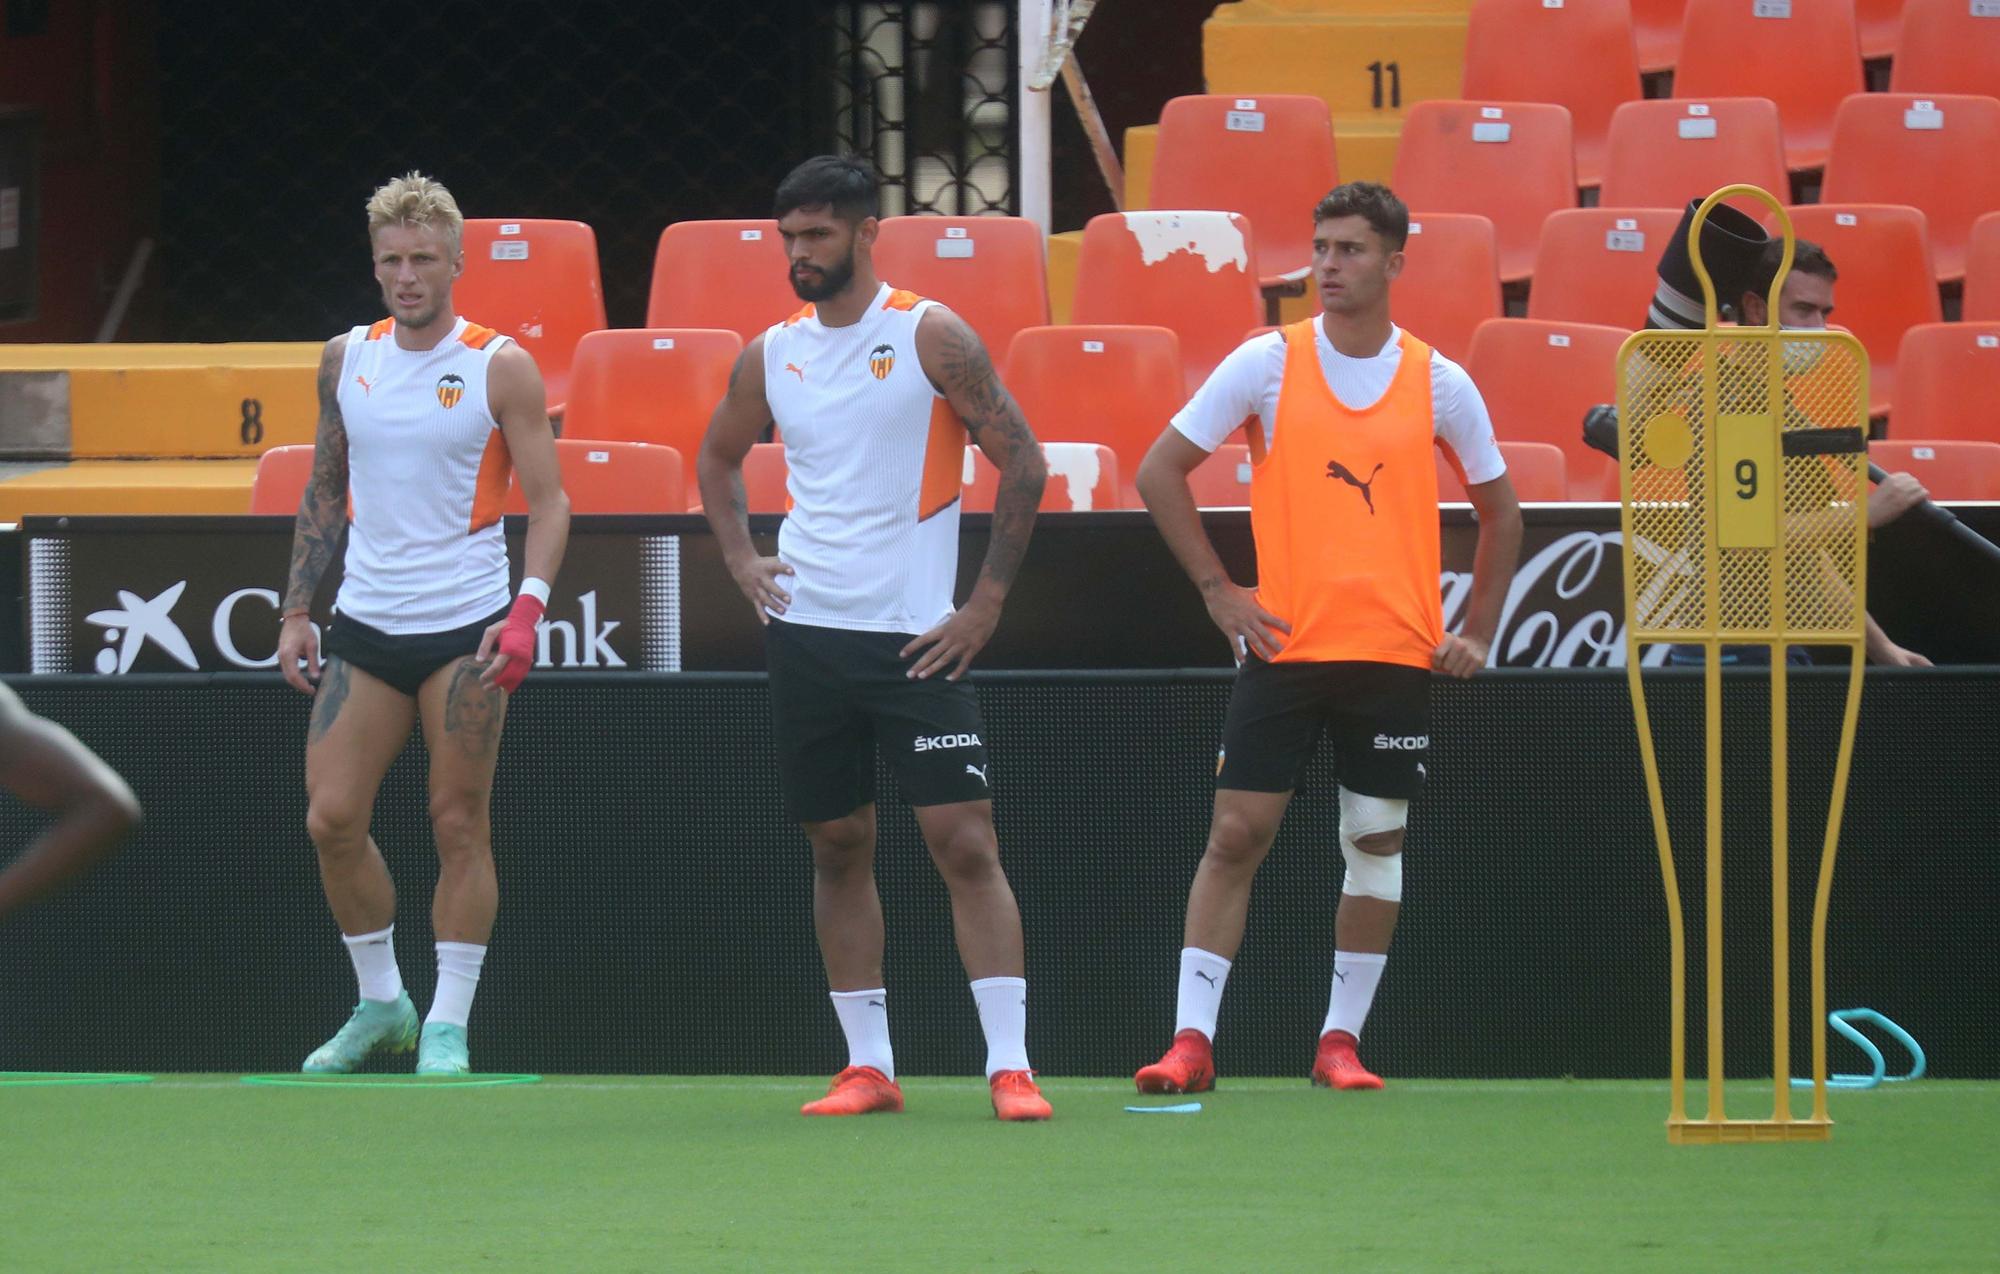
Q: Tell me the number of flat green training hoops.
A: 2